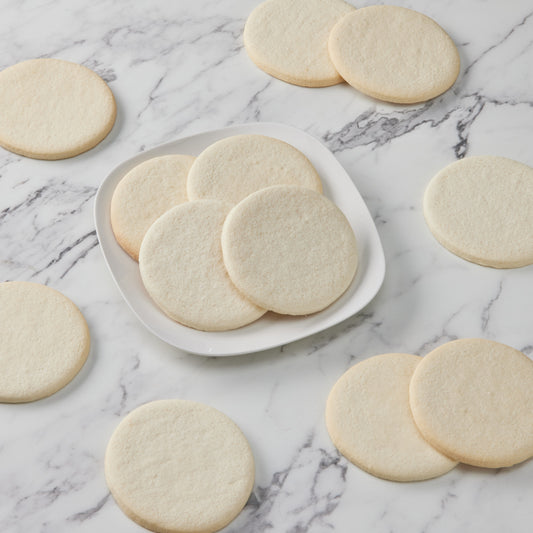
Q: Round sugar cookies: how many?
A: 12